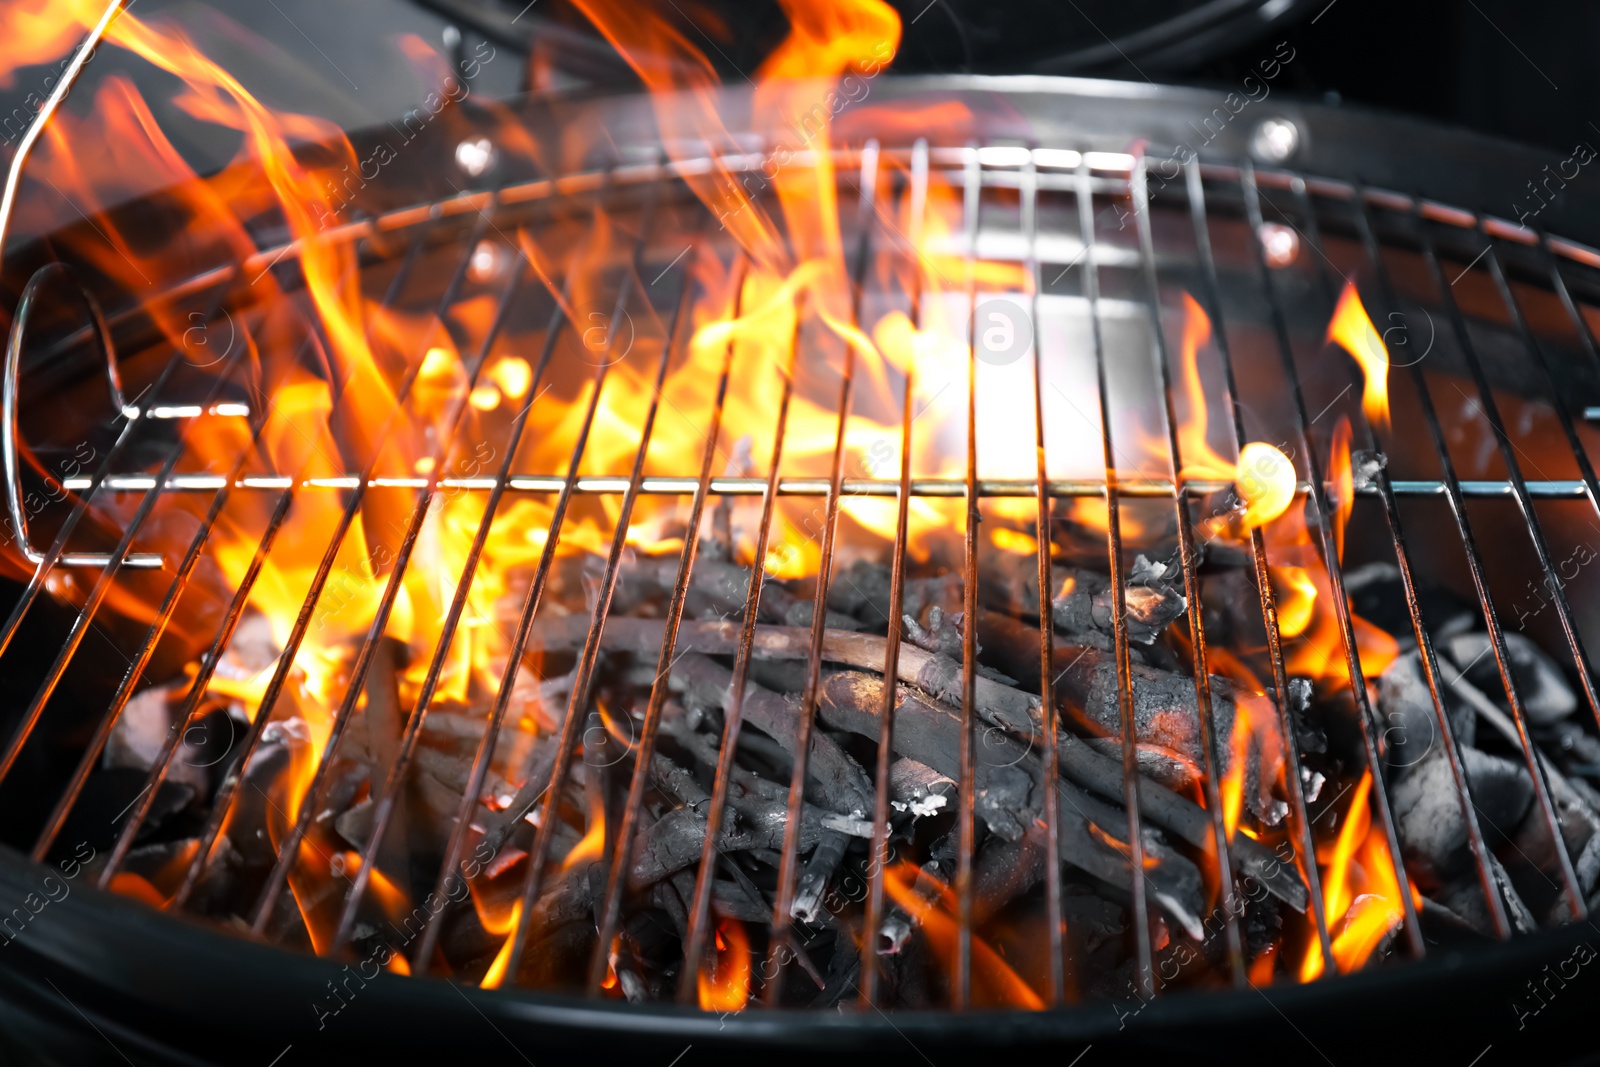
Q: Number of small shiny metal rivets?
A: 4